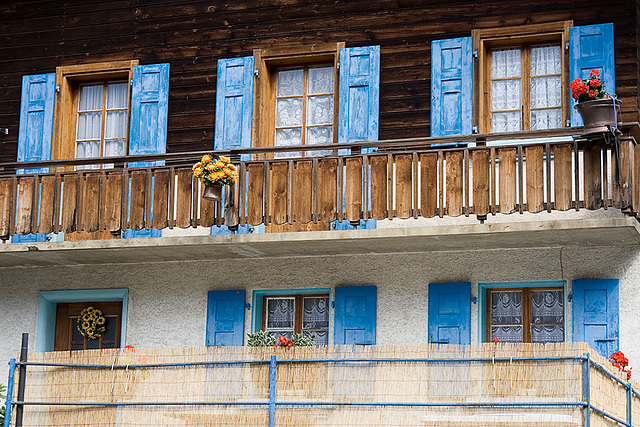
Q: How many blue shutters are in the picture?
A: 10